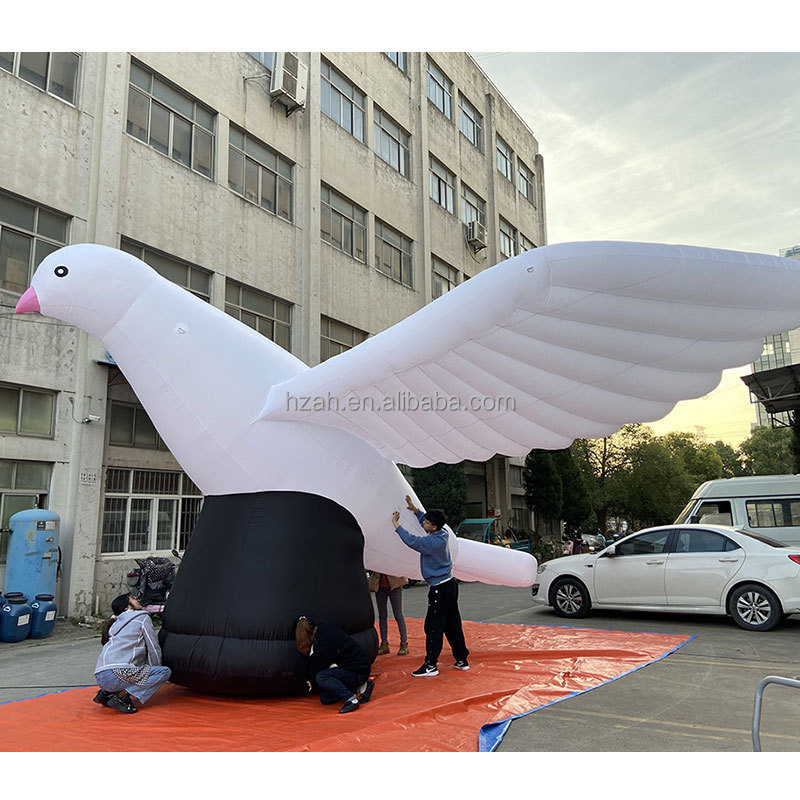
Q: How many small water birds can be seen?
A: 0